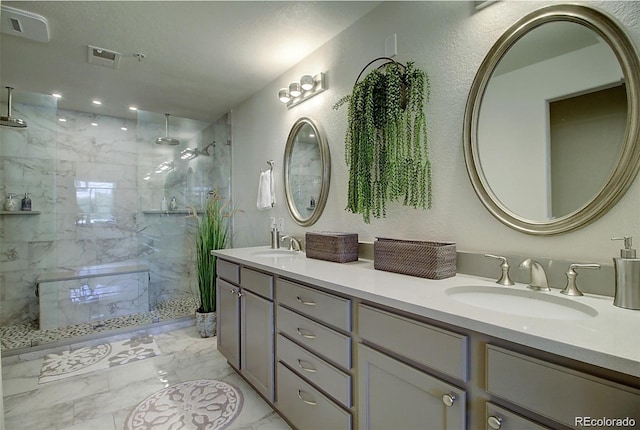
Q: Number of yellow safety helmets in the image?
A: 0